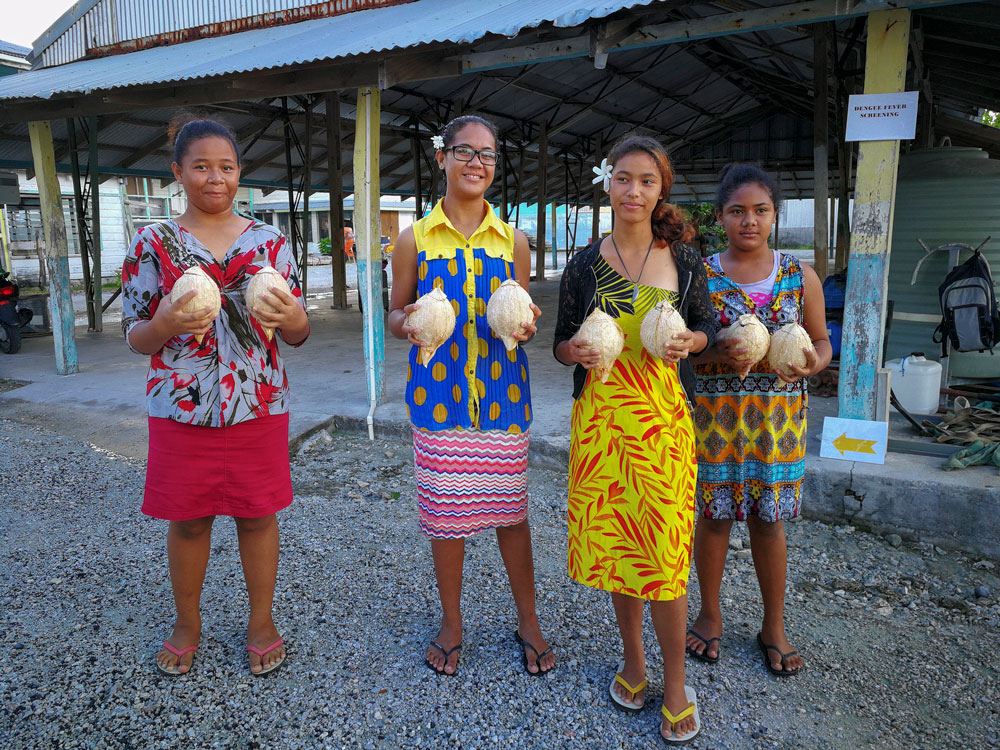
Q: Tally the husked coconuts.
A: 8